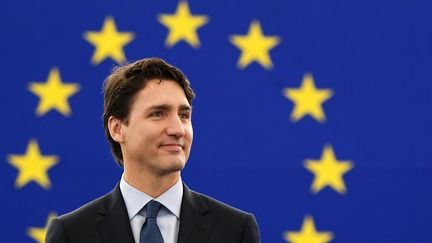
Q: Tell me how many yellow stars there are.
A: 9